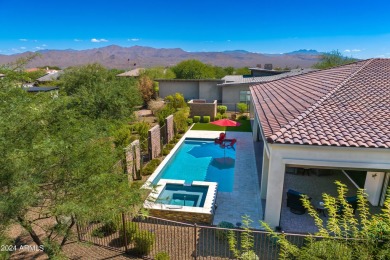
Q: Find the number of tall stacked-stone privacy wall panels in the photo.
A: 3